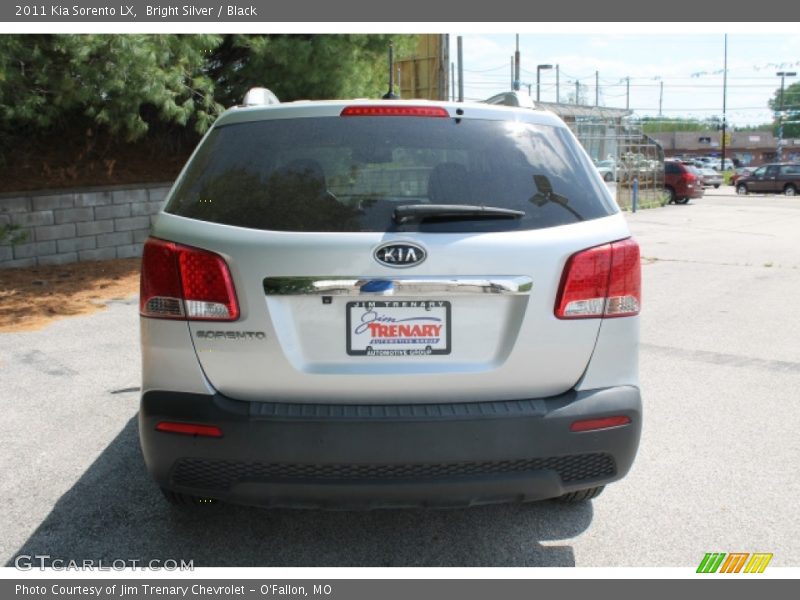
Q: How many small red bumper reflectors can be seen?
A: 2